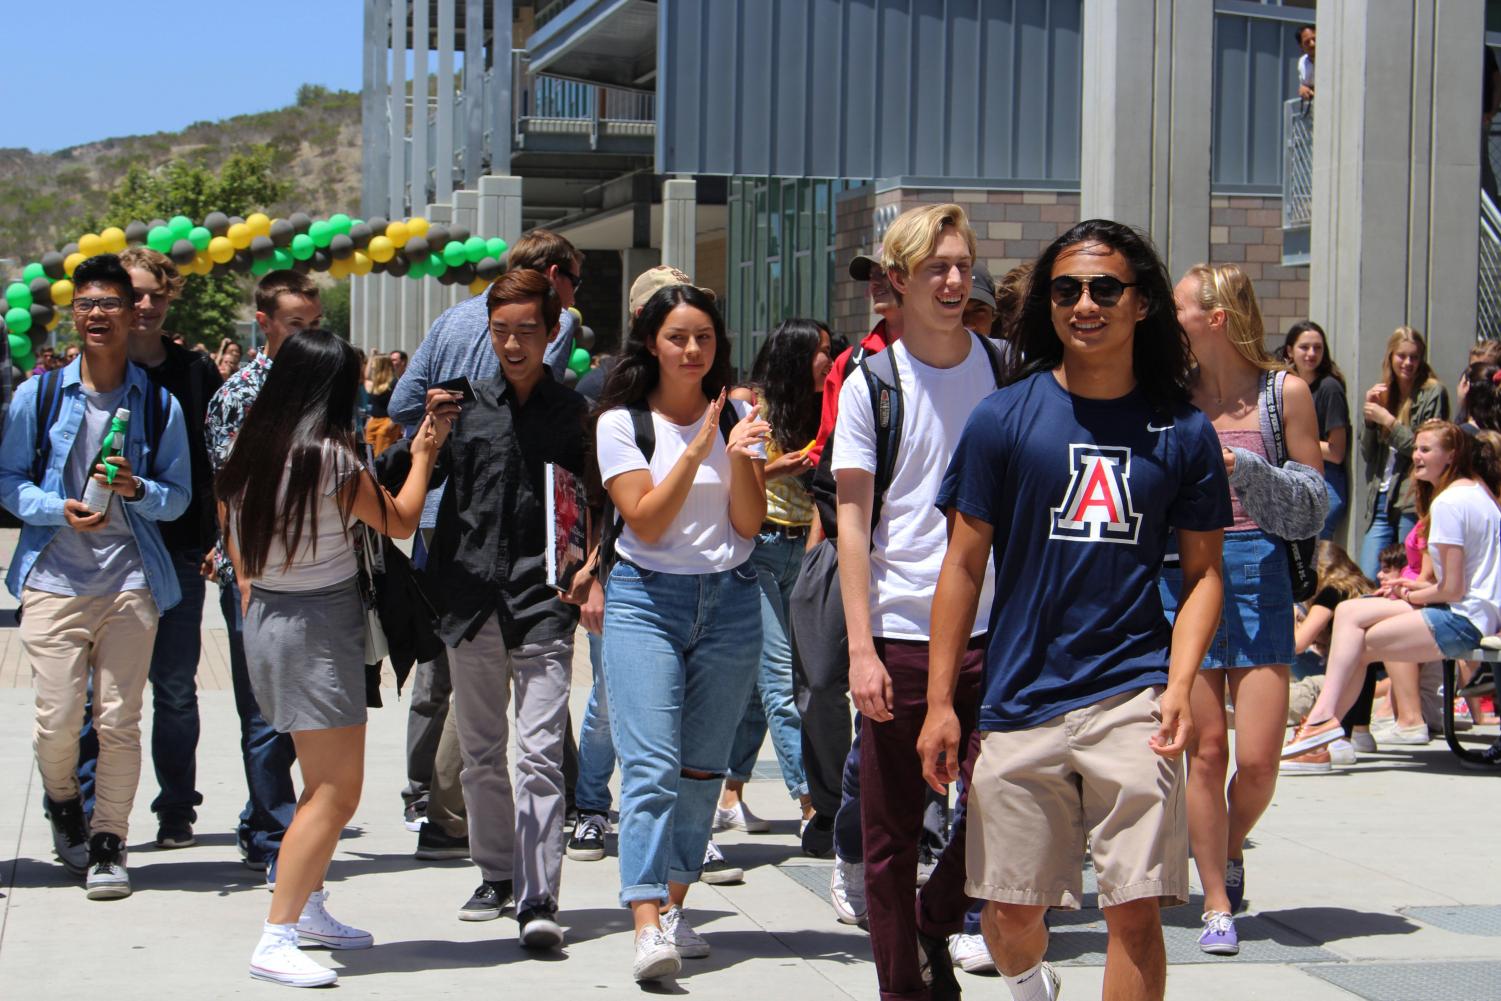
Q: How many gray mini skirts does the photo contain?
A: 1